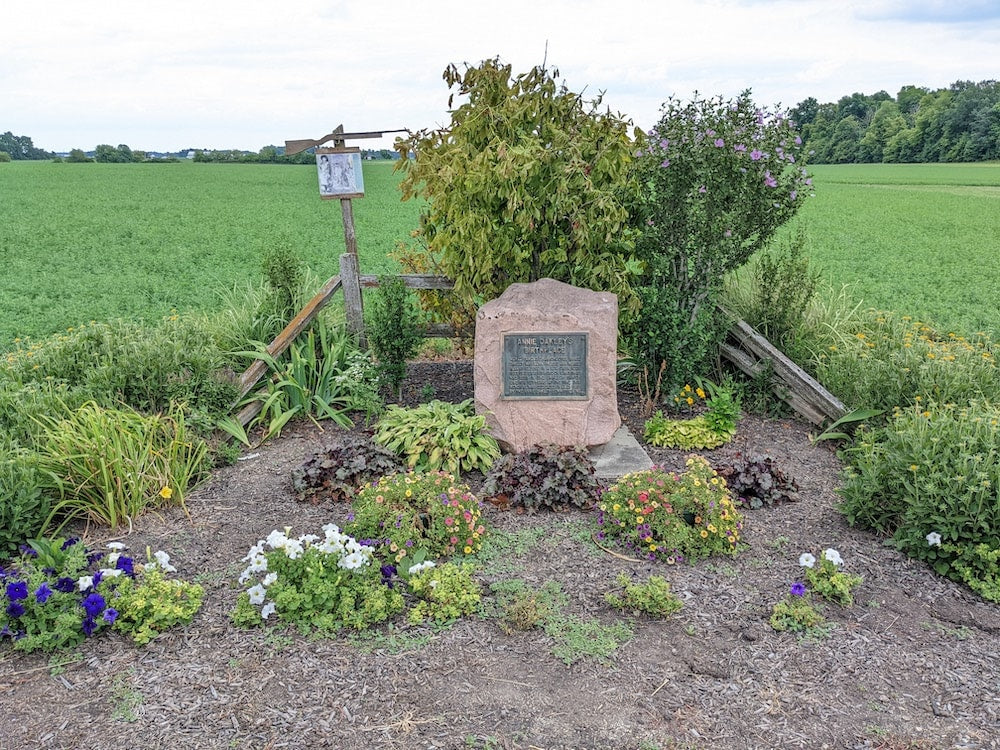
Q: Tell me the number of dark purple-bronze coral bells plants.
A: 3